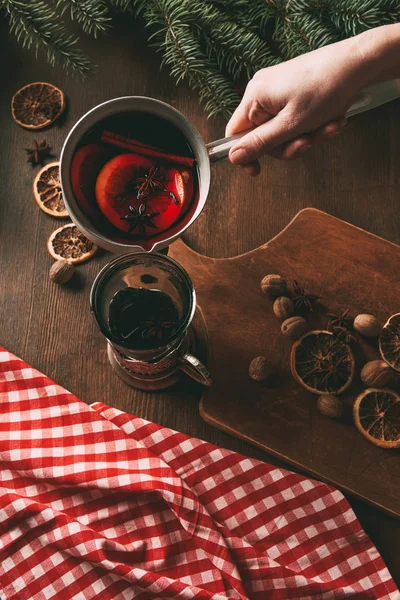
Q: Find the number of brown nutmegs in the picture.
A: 8